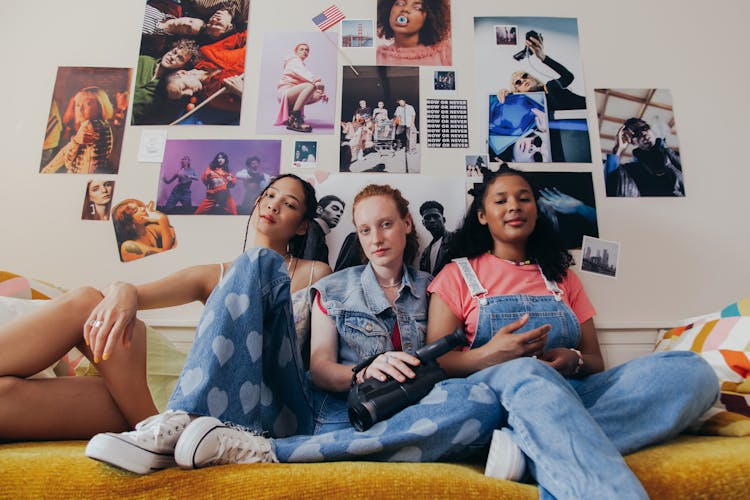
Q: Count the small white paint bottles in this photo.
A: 0